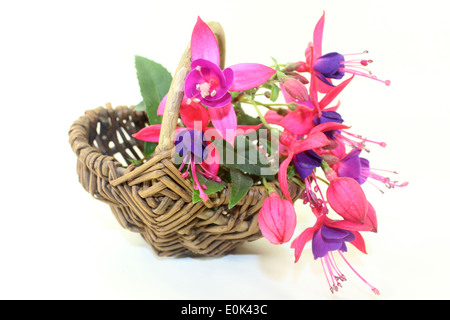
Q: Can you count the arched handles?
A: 1